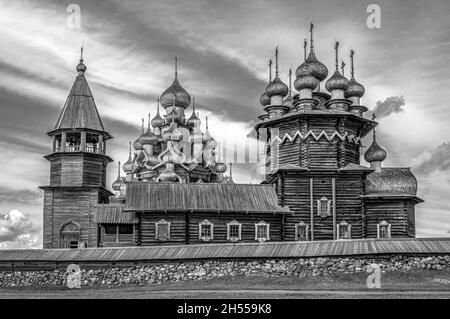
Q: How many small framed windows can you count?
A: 8